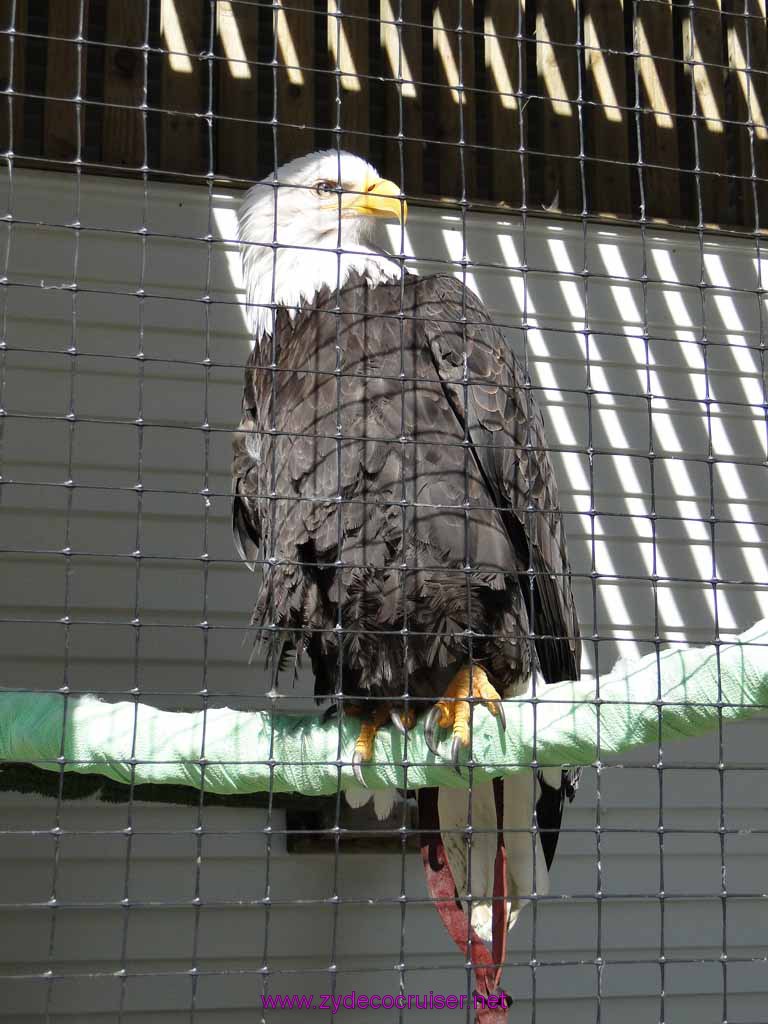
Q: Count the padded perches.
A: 1